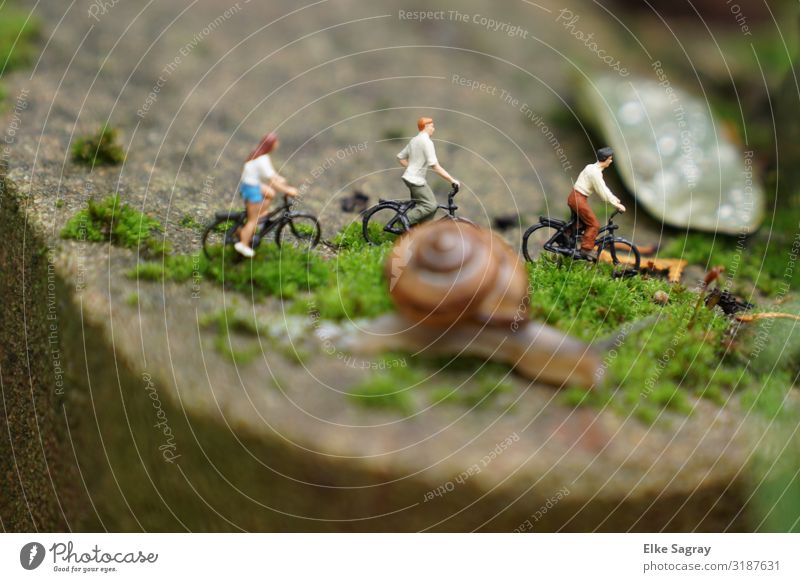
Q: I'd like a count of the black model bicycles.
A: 3